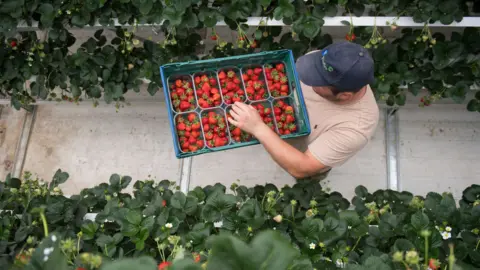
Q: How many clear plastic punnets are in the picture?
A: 10